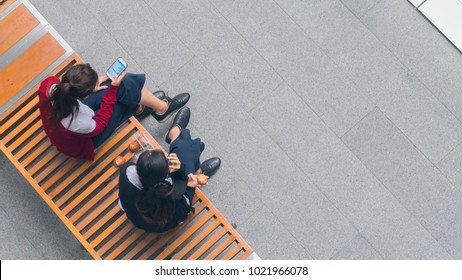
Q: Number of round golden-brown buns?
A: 3